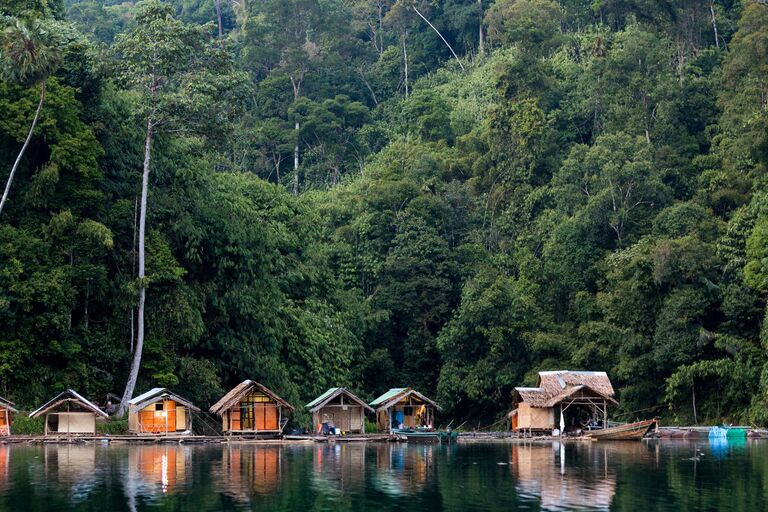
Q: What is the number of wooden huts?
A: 7